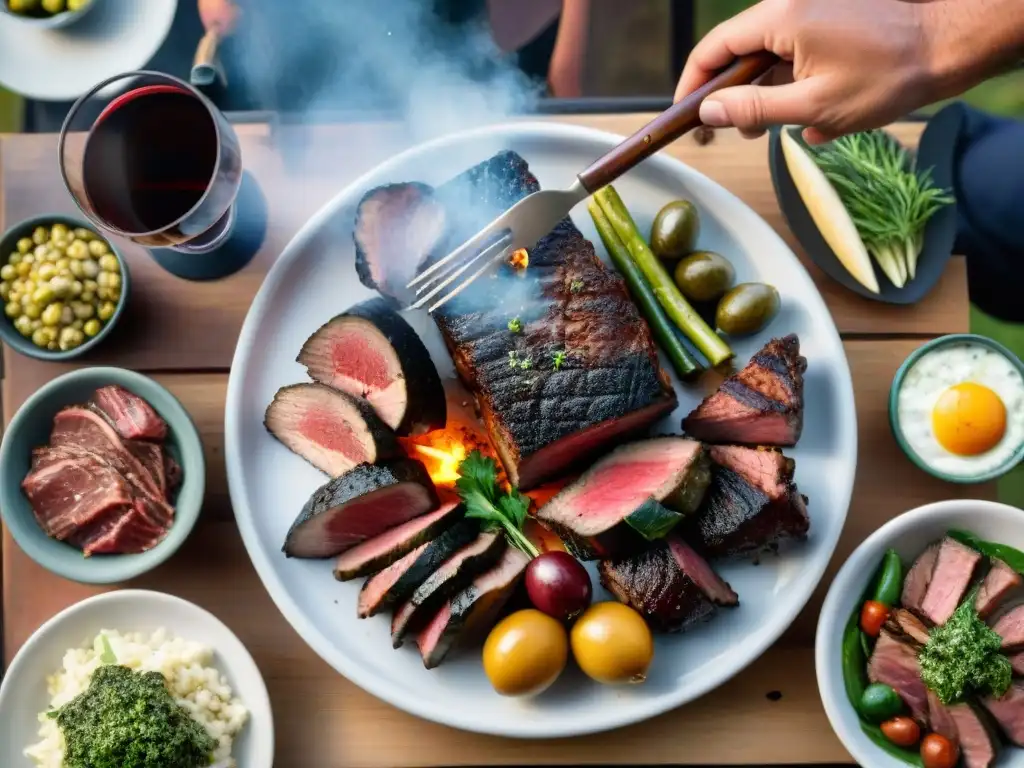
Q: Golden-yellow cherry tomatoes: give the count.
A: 2